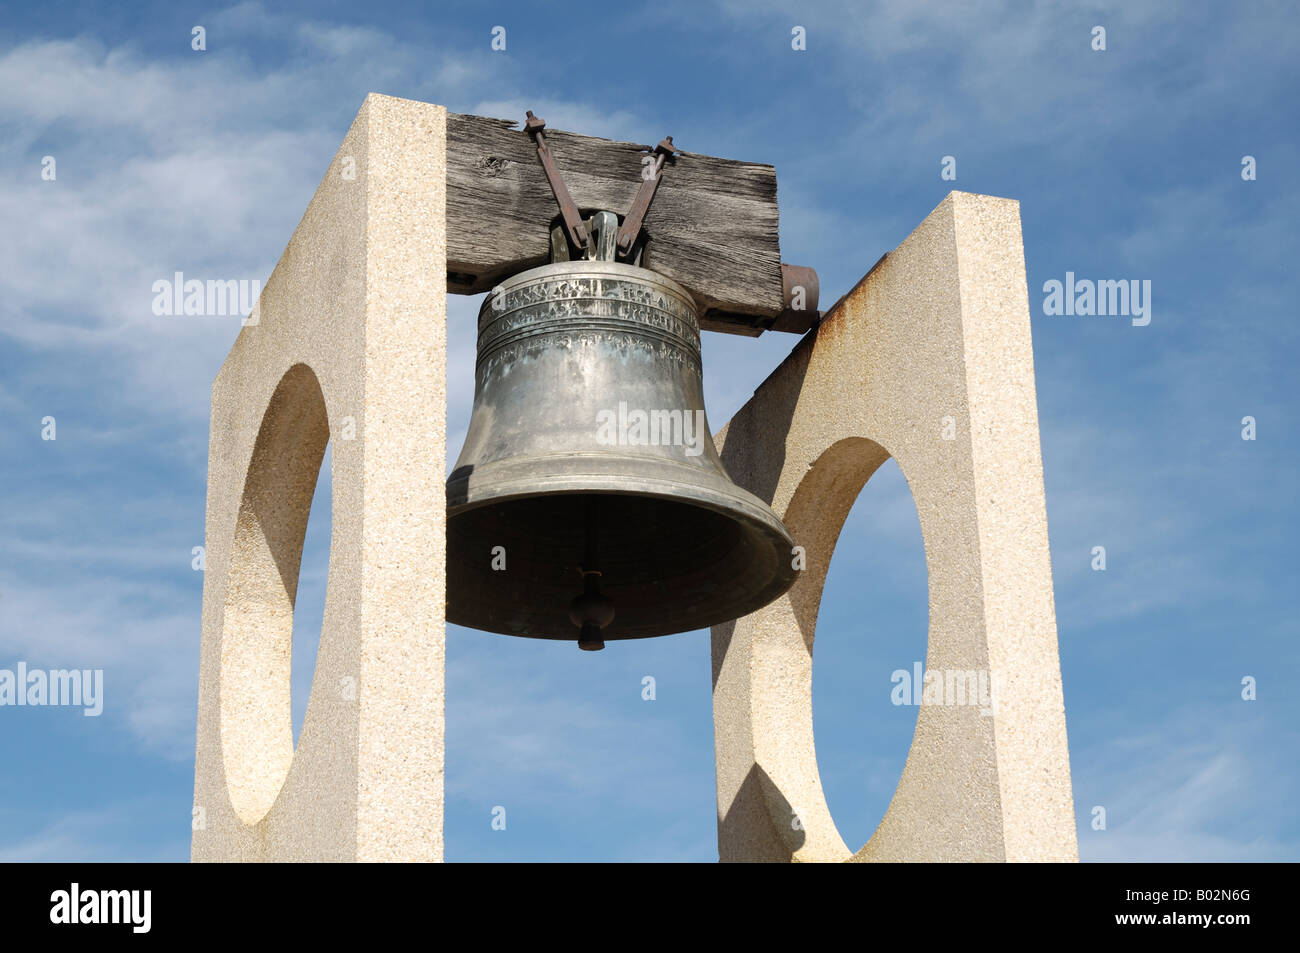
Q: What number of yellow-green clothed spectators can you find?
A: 0